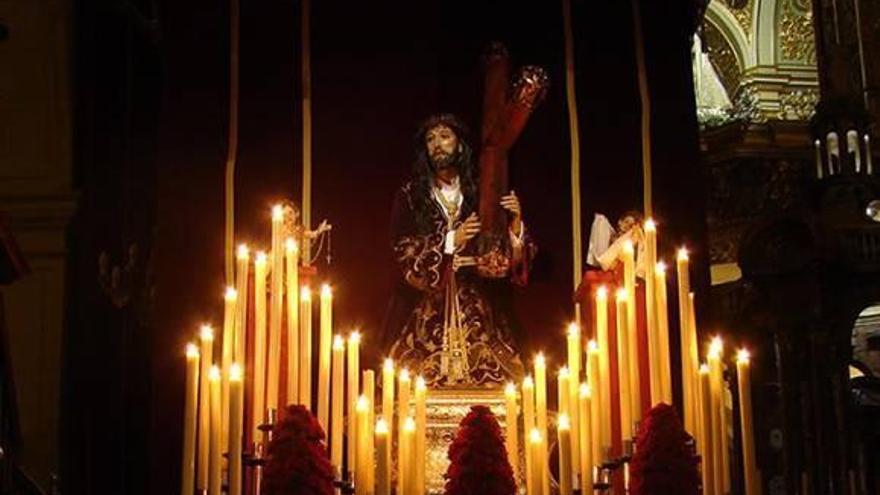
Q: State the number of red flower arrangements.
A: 3